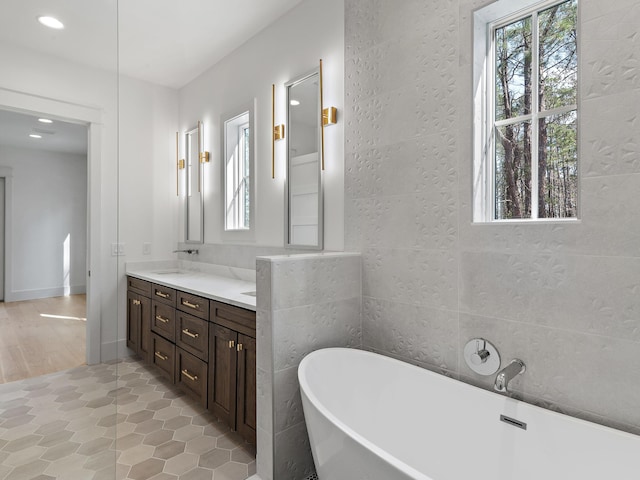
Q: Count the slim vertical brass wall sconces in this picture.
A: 4